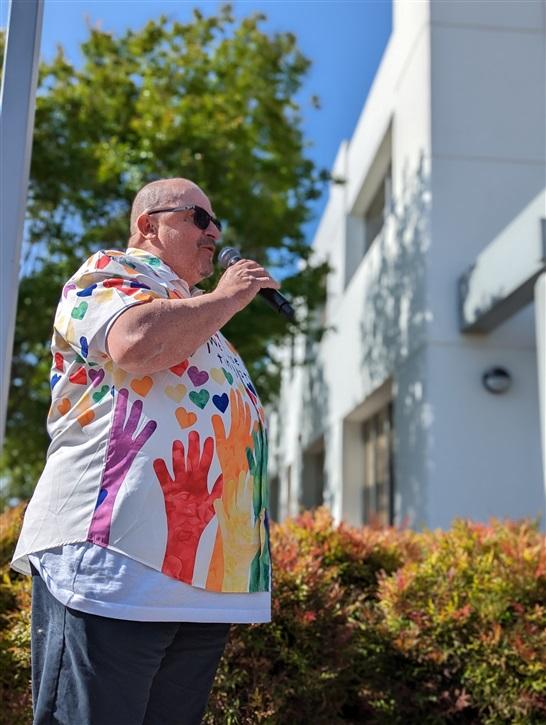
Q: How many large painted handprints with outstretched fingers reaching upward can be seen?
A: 5